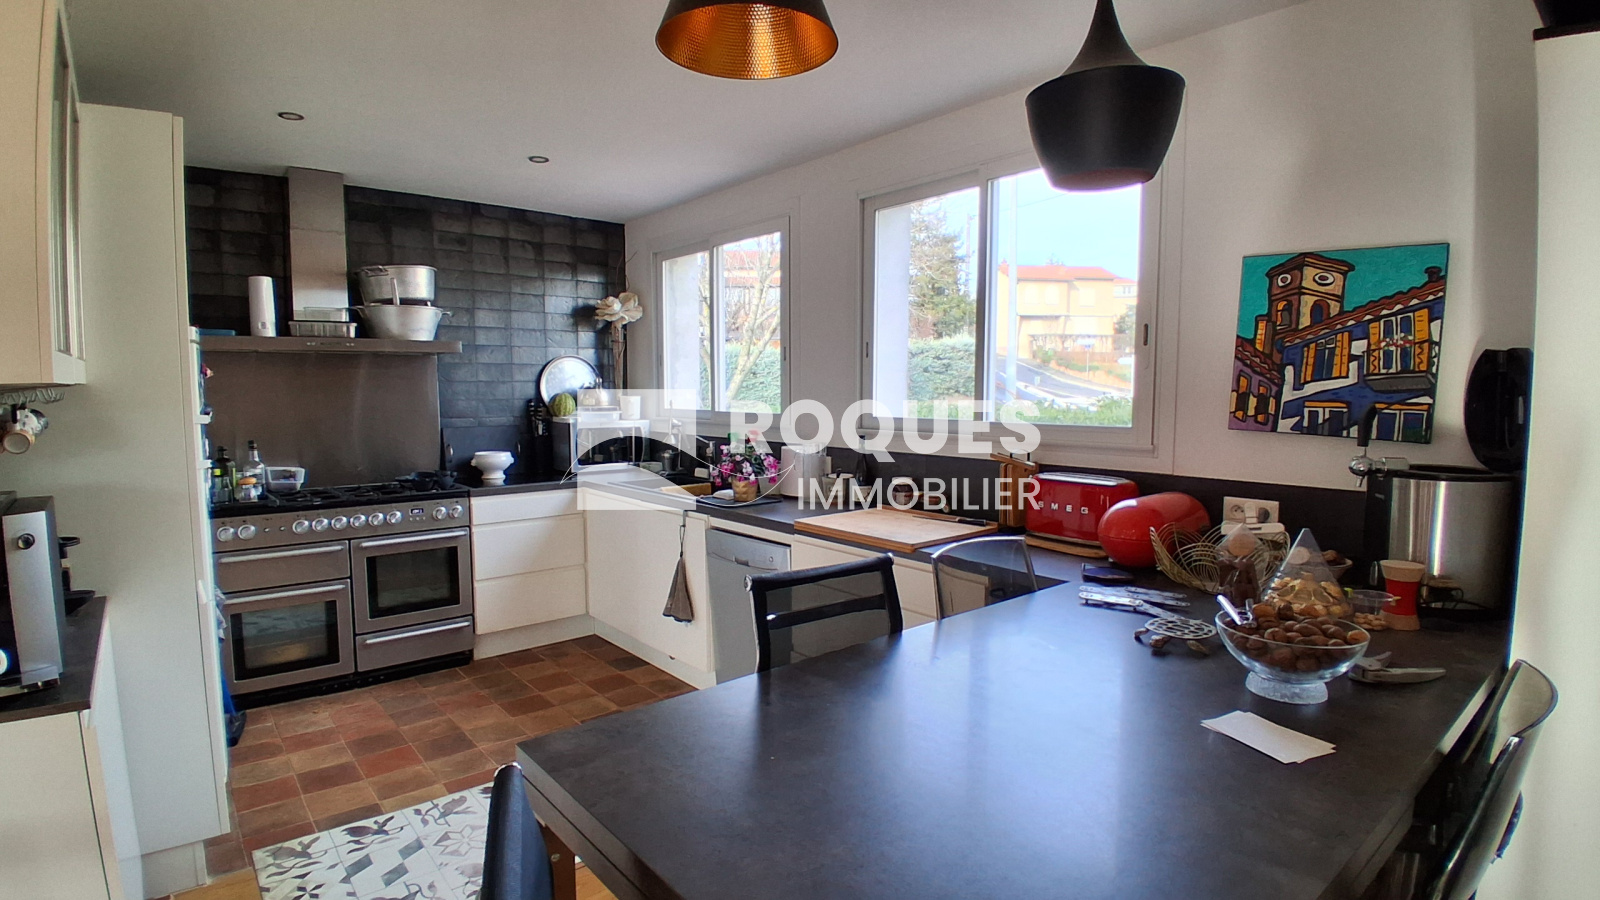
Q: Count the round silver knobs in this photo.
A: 10